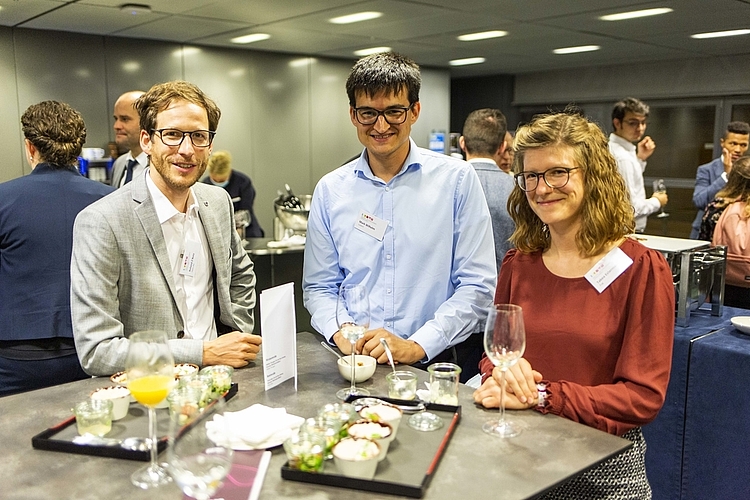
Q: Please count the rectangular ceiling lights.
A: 8